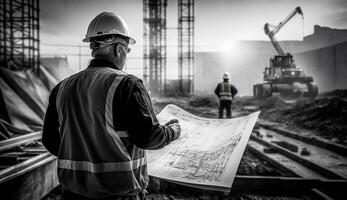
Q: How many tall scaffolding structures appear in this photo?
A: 3